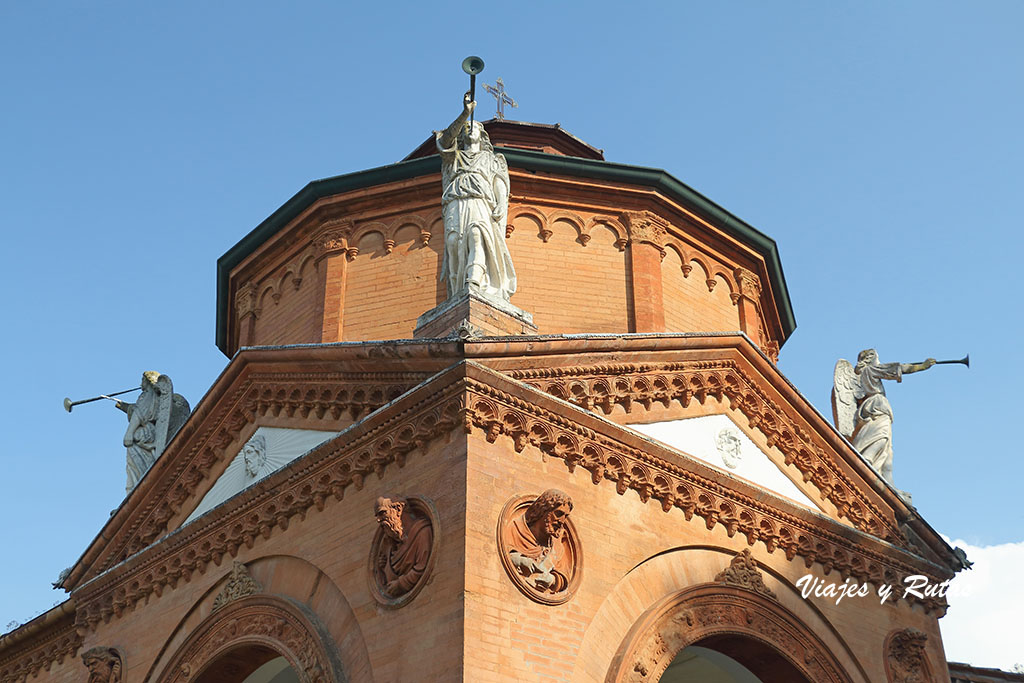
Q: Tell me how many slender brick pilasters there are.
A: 4